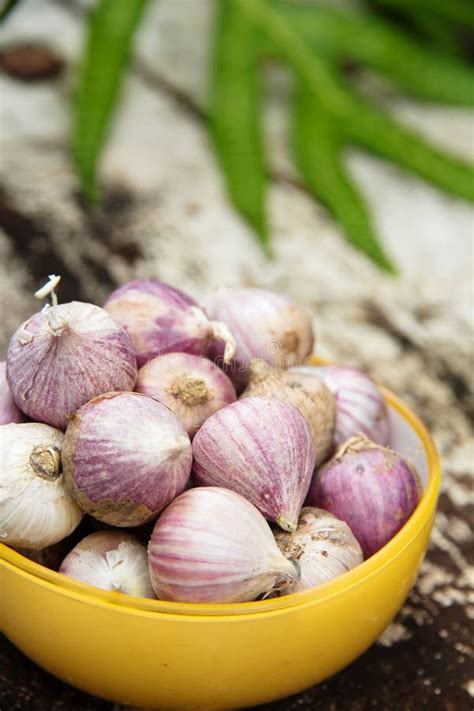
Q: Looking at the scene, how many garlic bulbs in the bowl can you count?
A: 14